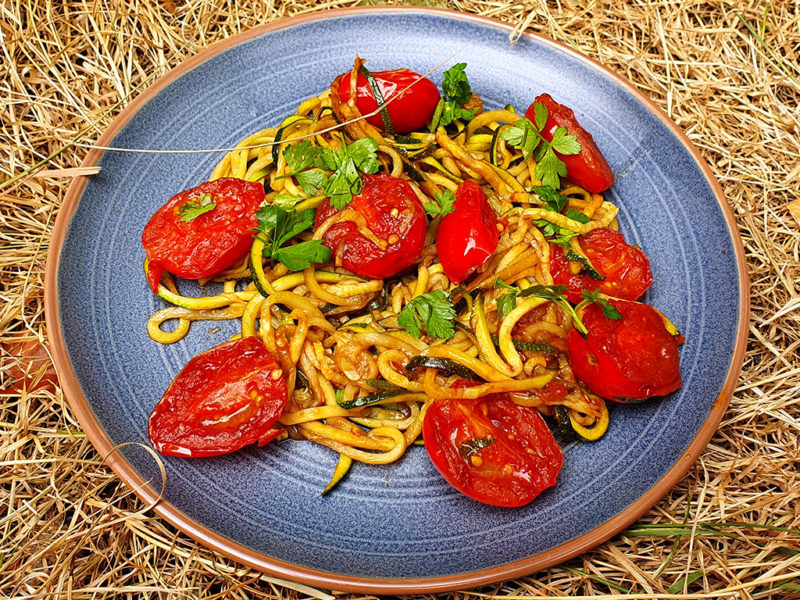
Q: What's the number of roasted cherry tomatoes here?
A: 9